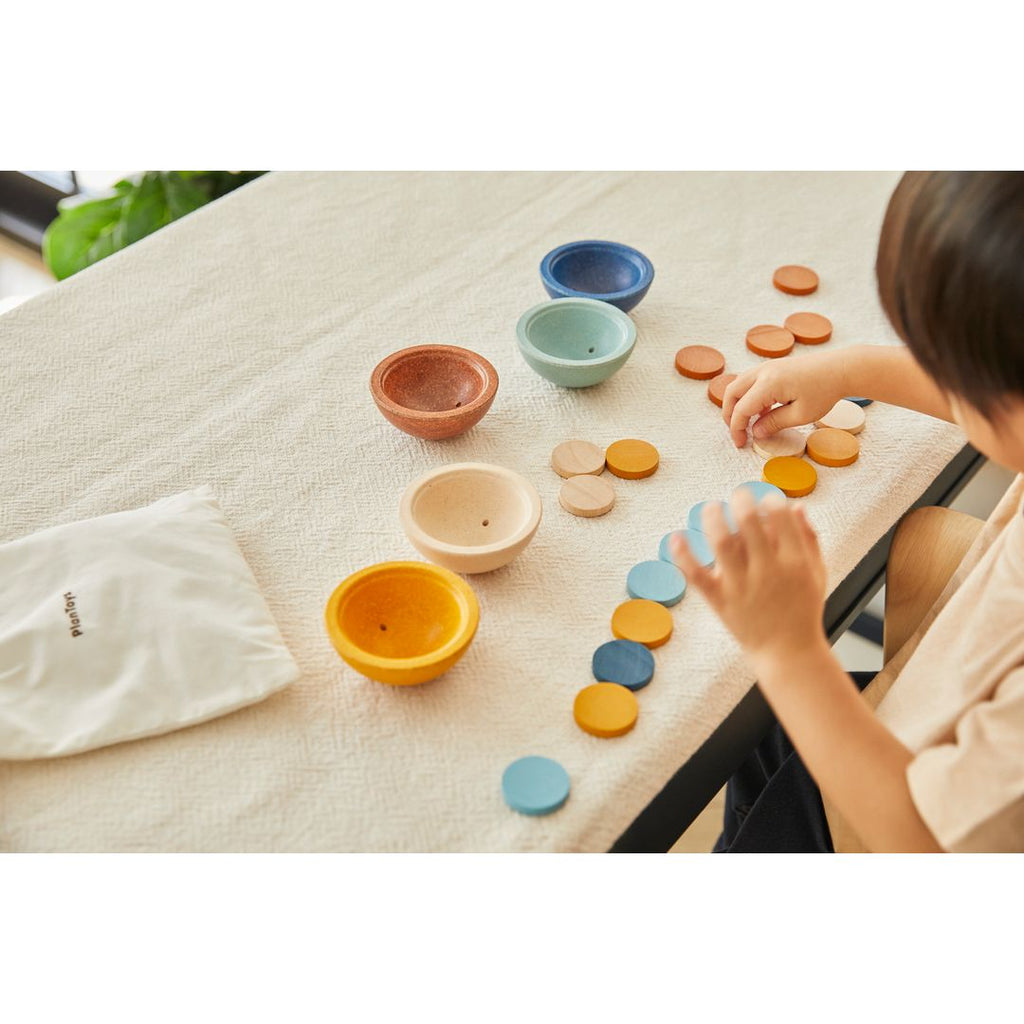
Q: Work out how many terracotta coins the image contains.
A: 5